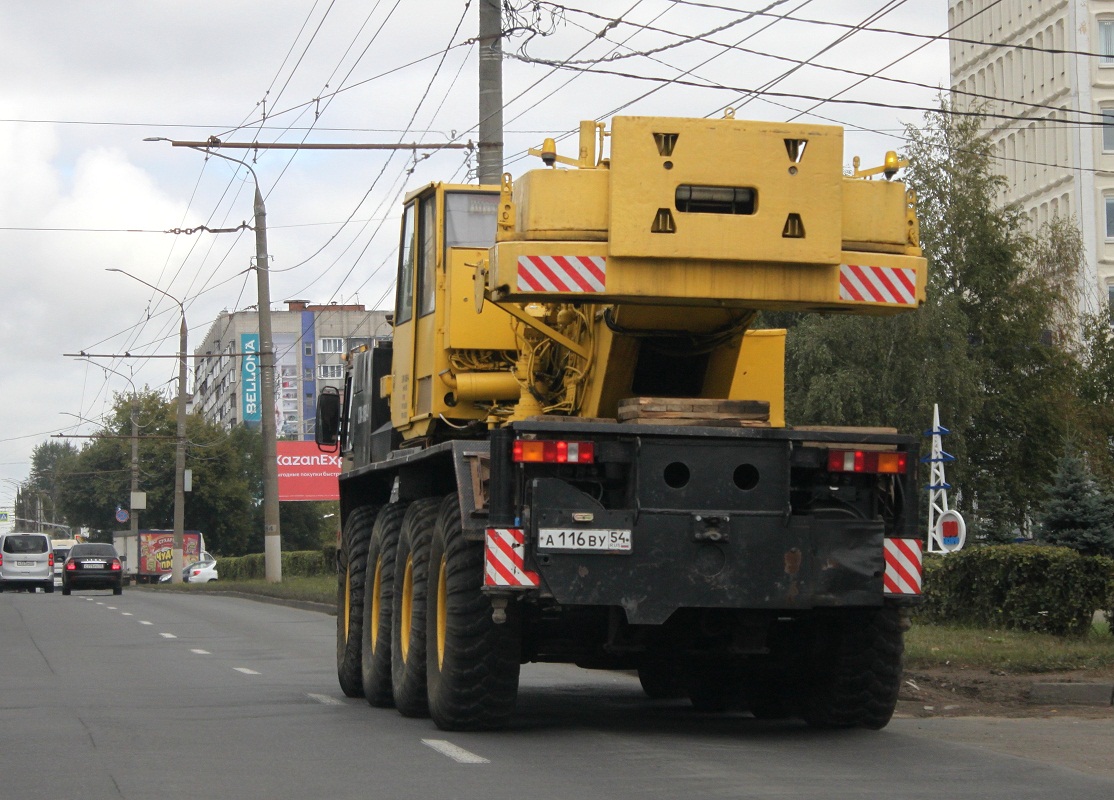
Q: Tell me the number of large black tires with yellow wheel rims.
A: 4